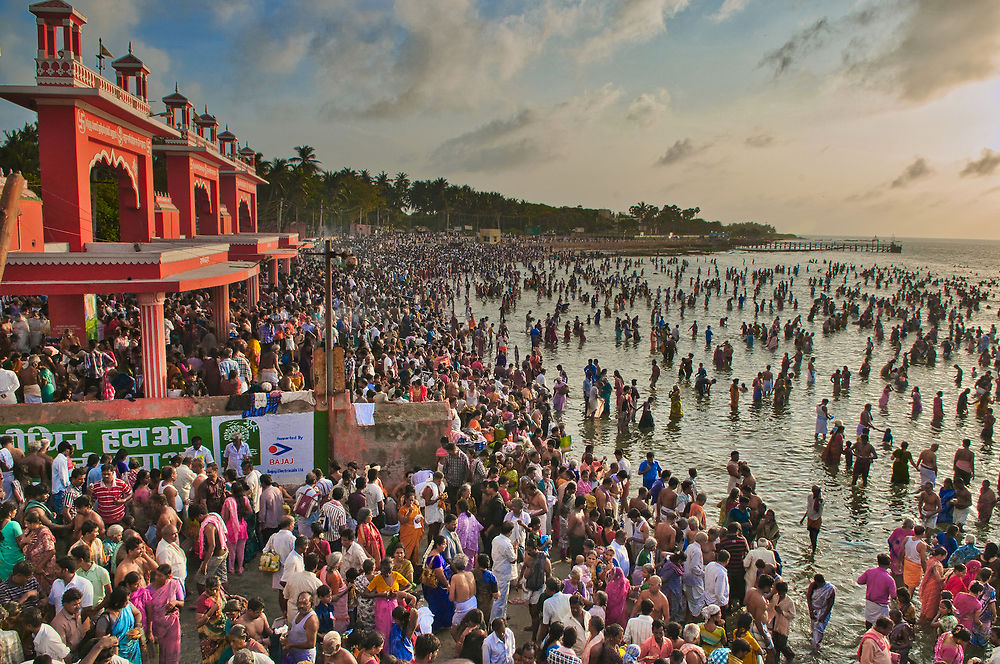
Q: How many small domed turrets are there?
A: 6